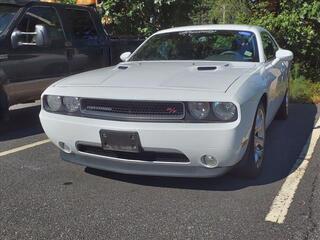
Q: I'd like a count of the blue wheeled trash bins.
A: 0